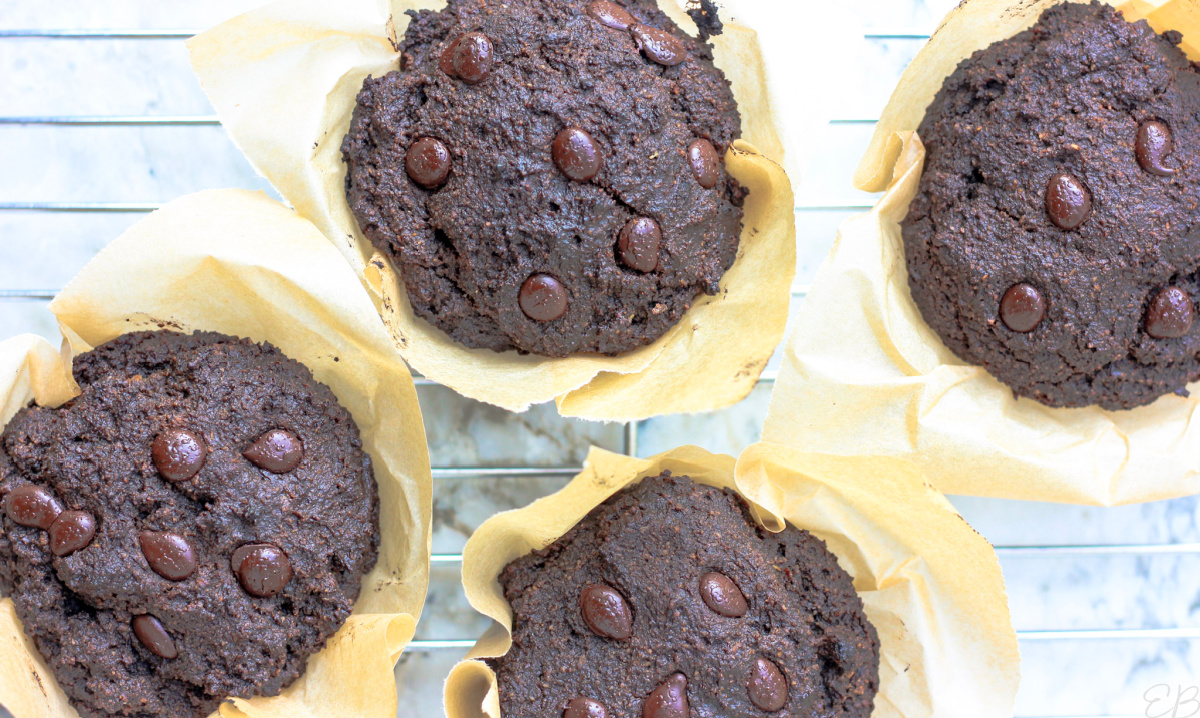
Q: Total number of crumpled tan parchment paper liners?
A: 4